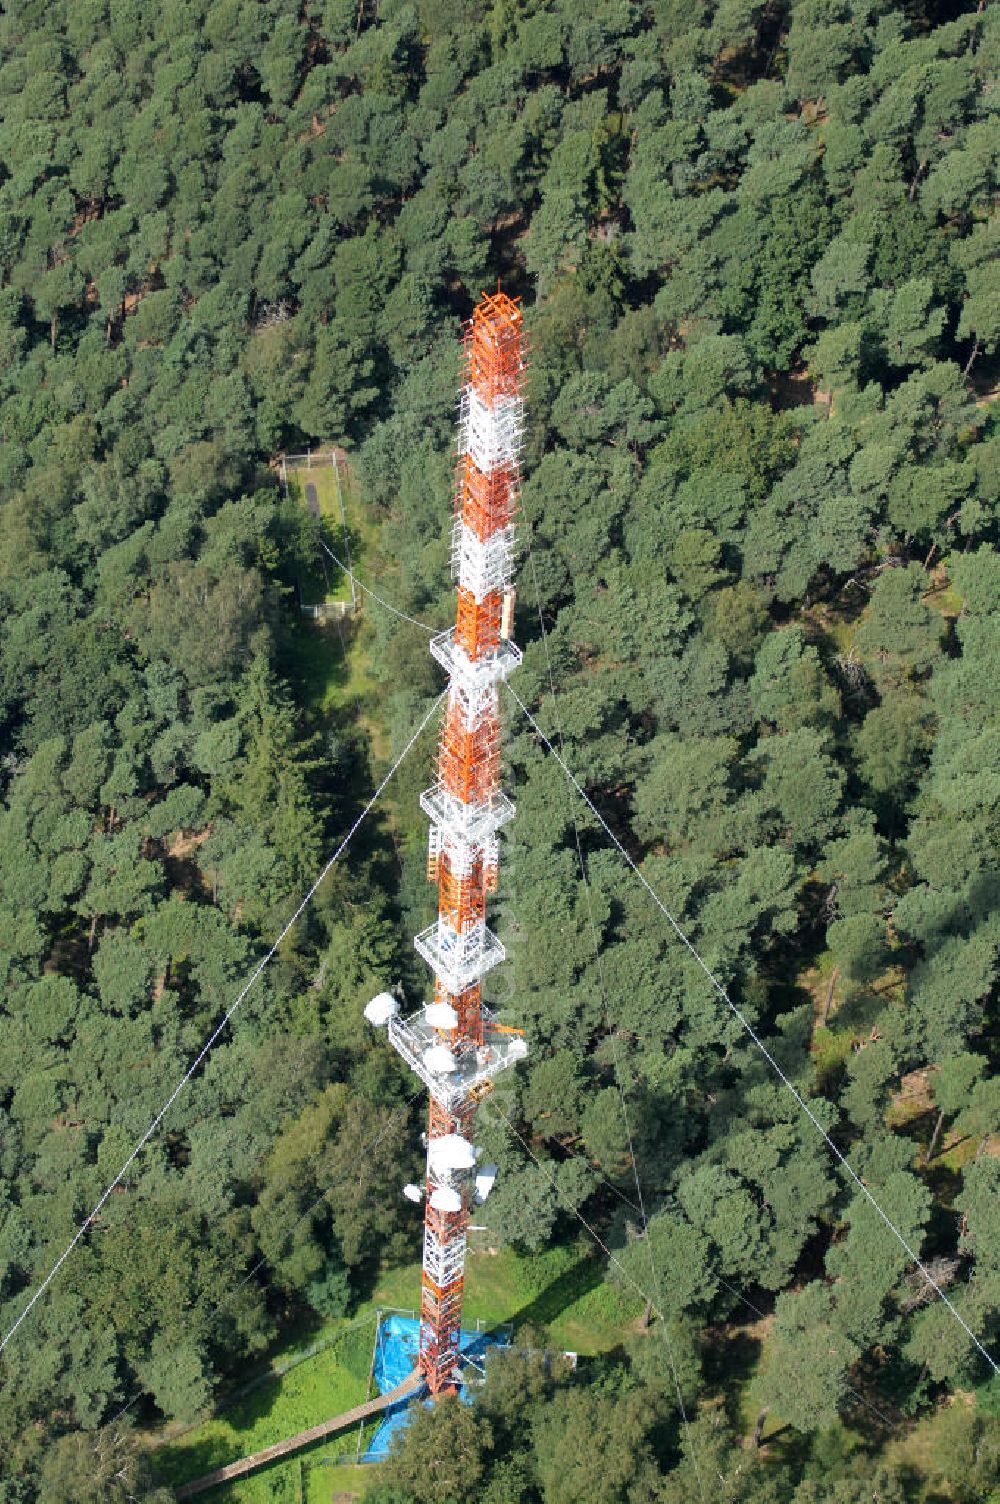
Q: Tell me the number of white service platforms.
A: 4